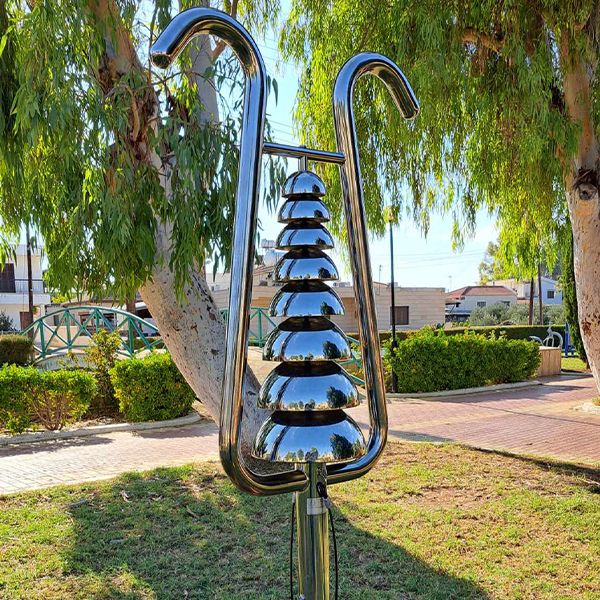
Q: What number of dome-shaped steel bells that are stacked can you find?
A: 8